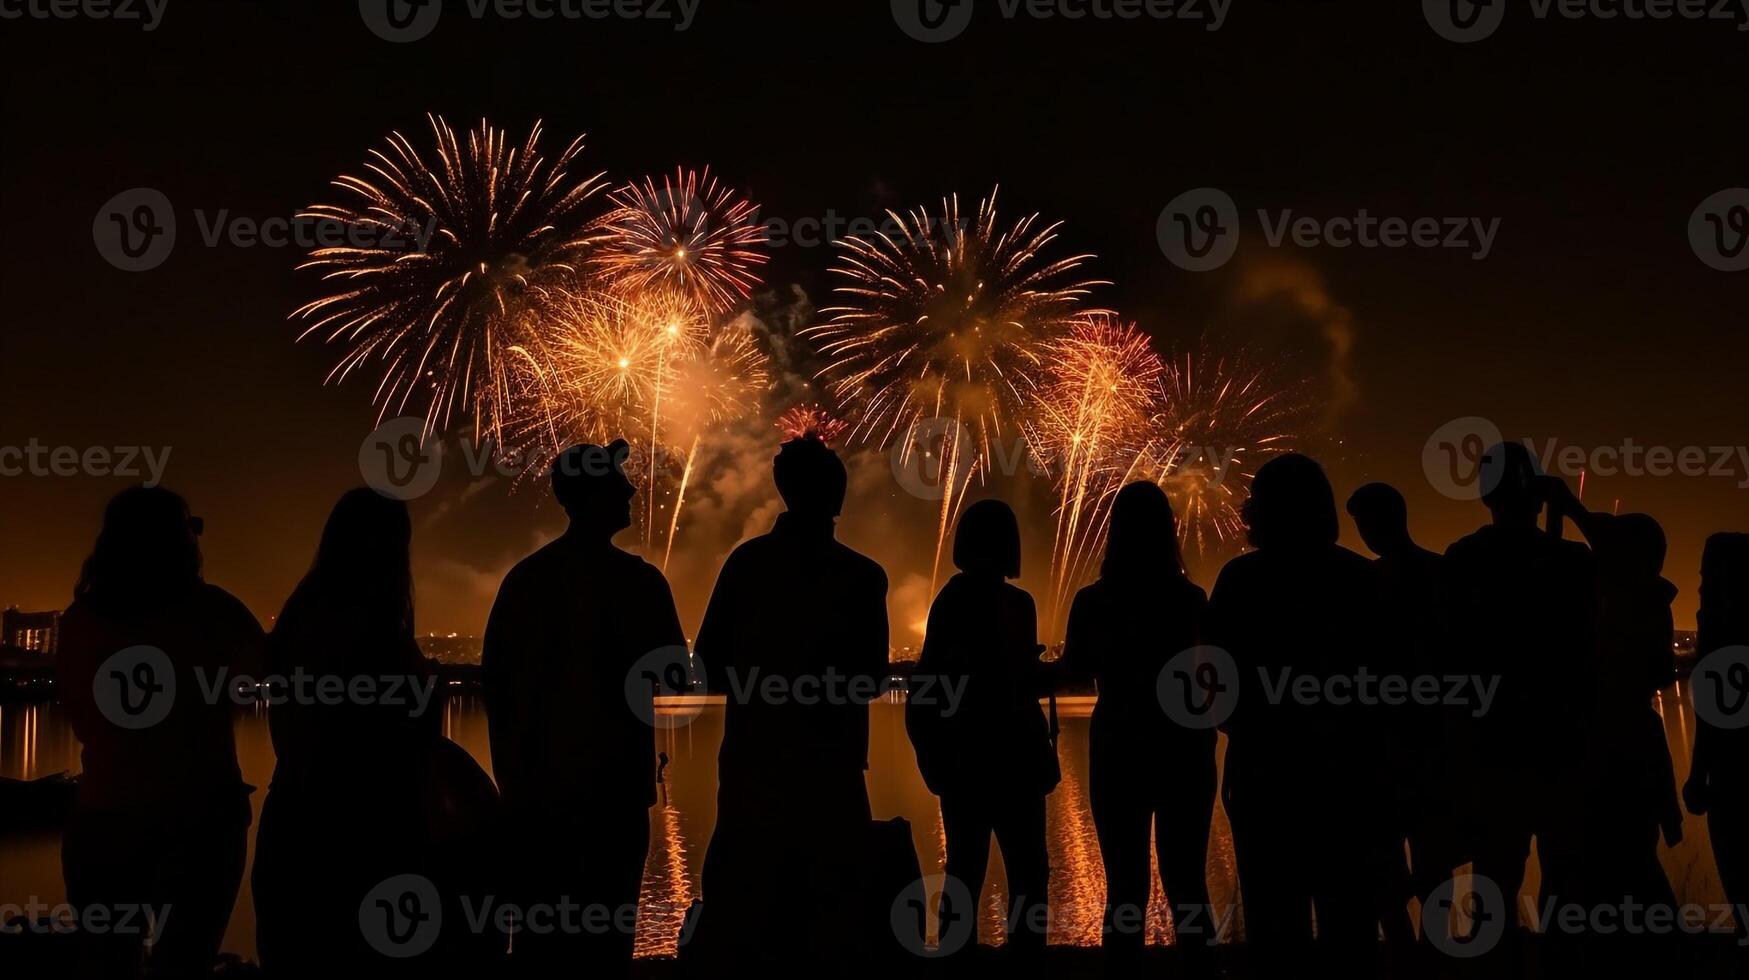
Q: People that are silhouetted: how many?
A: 11